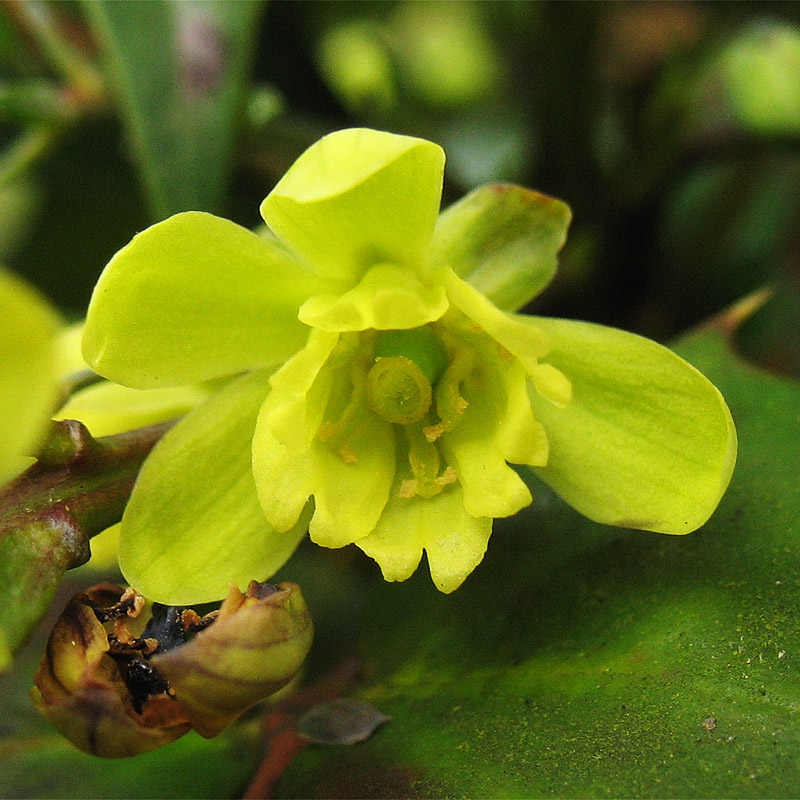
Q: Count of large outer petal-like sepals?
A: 5